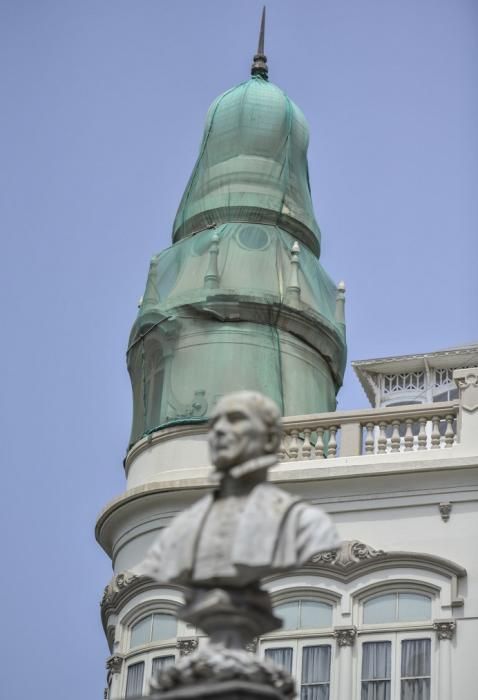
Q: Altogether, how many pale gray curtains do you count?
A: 6